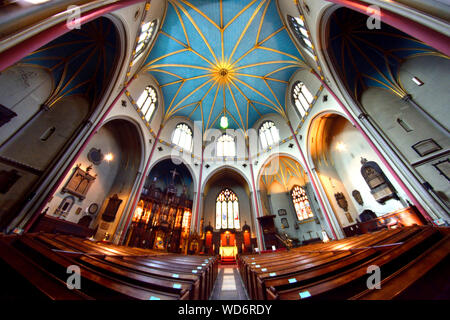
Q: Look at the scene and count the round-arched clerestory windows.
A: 7